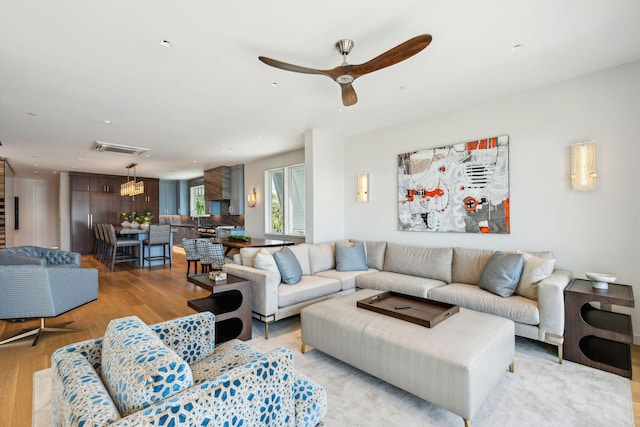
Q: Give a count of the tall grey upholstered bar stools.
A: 5